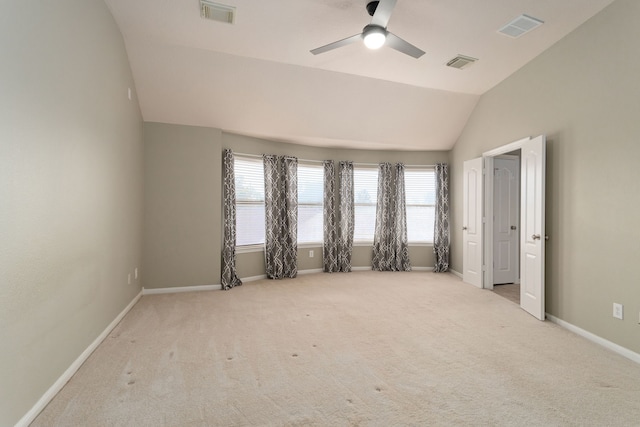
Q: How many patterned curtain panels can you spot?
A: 8